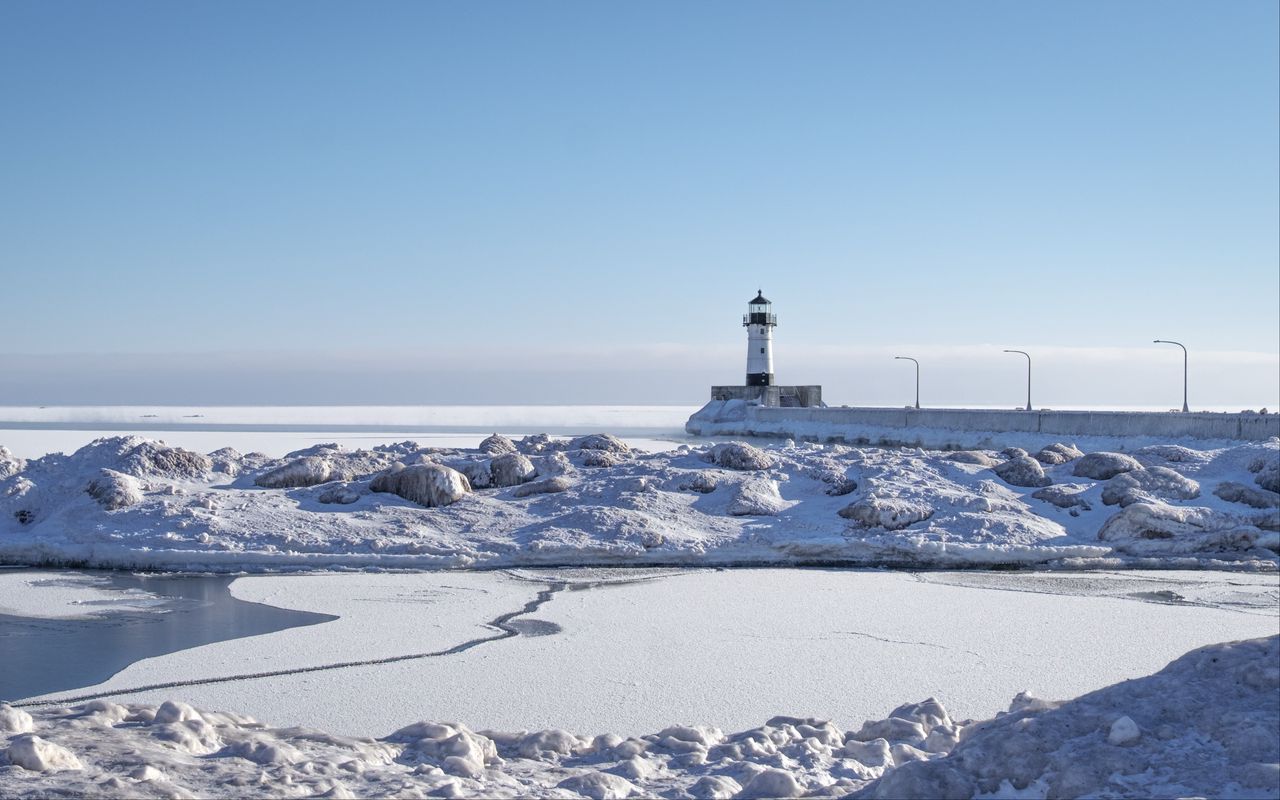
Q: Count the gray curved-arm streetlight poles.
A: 3